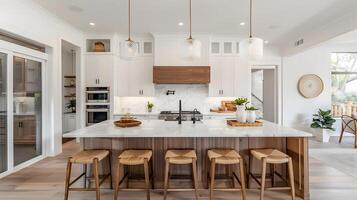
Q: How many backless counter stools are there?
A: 5